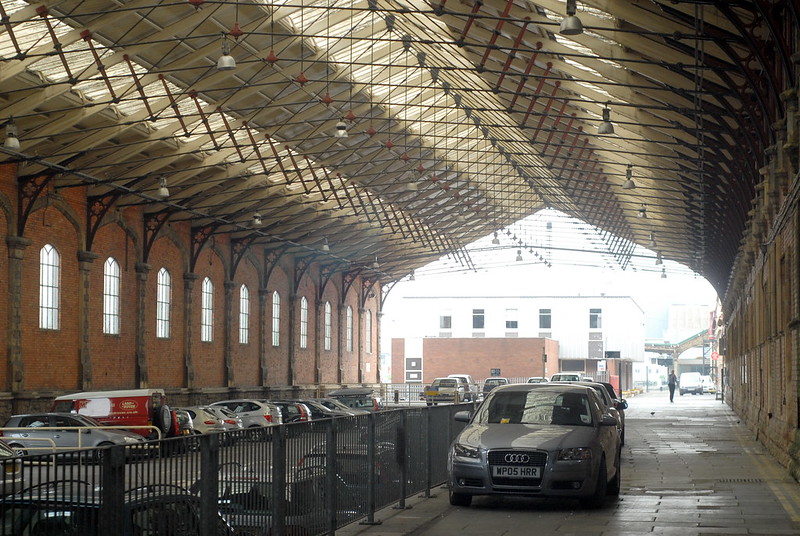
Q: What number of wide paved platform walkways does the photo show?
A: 1